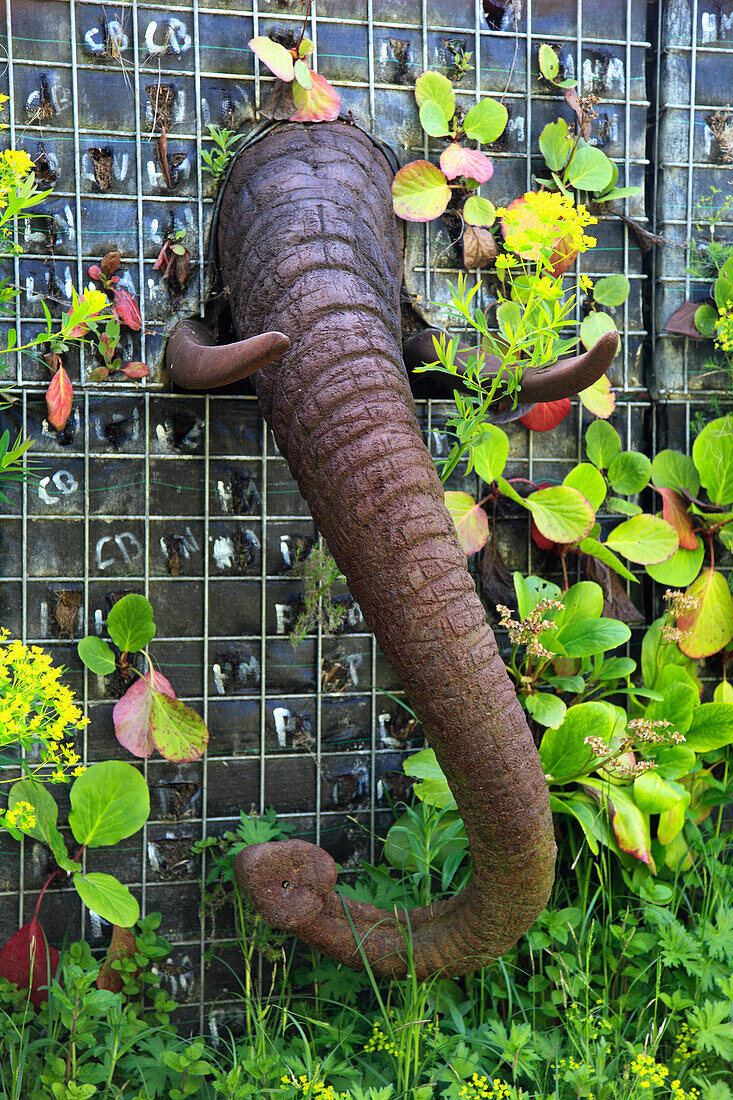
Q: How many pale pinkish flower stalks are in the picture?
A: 3